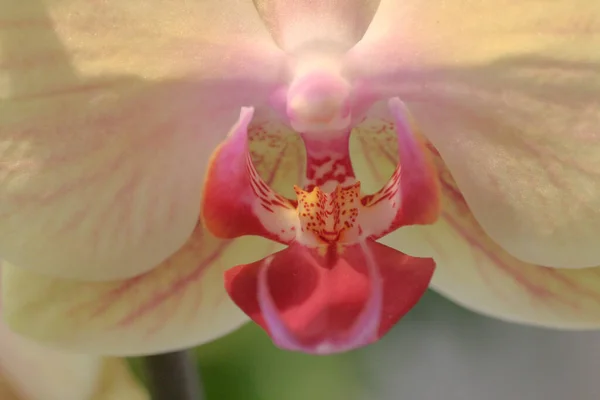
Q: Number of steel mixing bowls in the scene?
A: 0